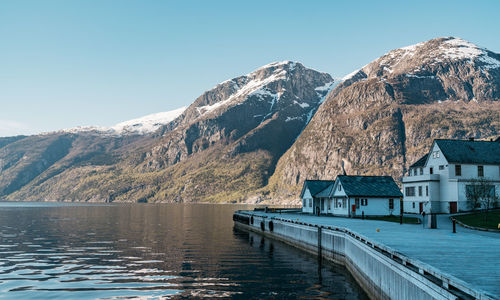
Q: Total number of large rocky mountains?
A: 2